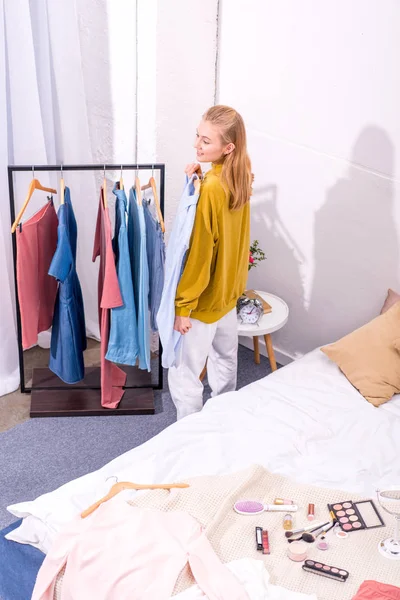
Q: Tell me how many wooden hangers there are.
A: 8